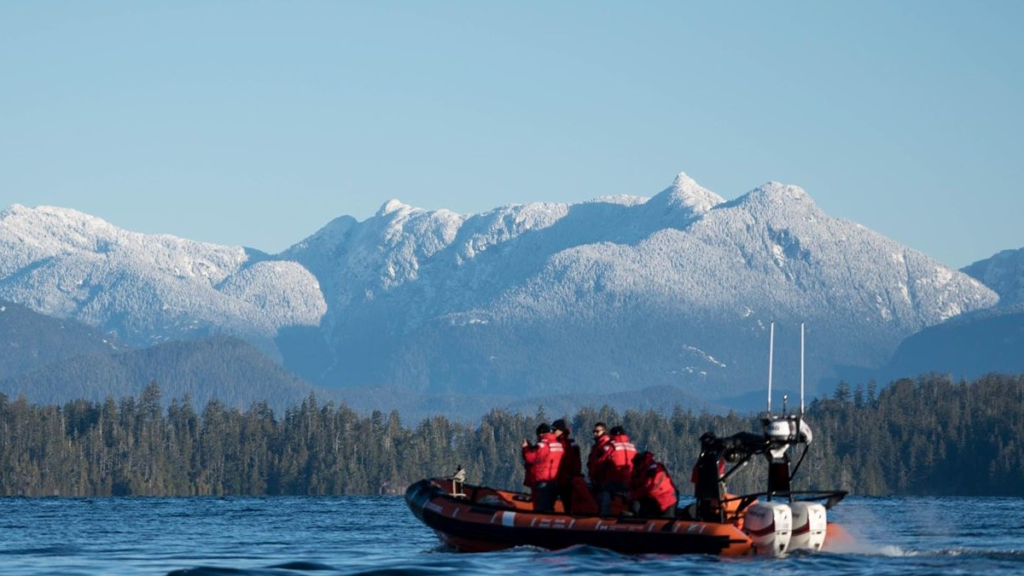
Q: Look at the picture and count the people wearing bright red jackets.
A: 5